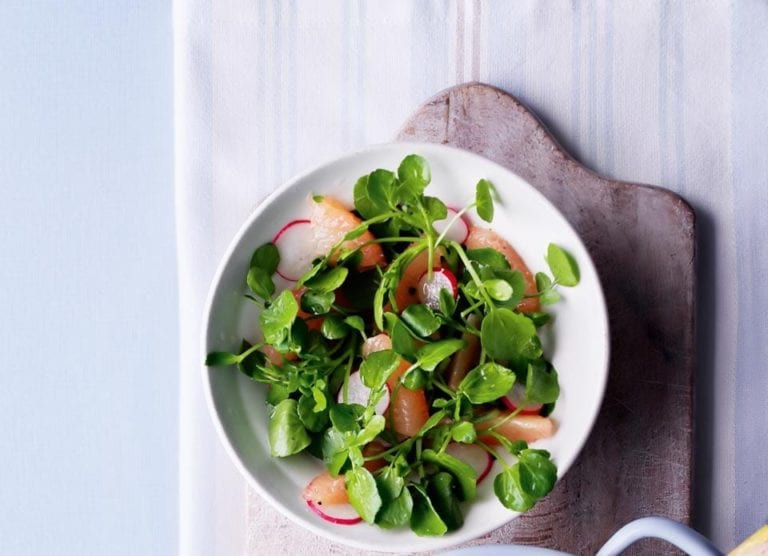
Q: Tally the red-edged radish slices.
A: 7